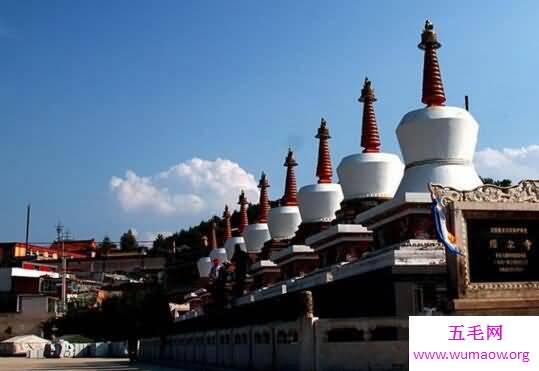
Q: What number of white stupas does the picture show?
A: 8